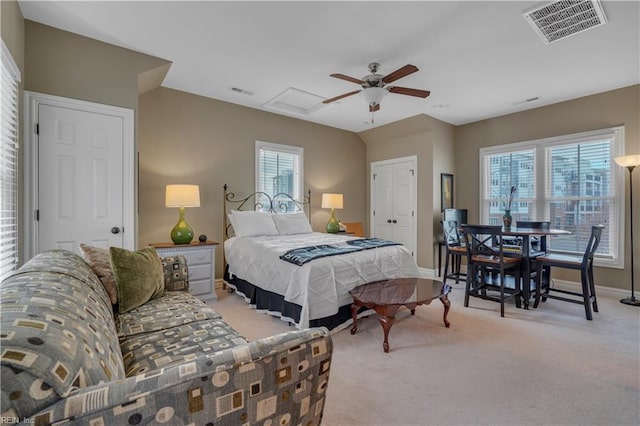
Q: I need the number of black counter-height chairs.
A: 4